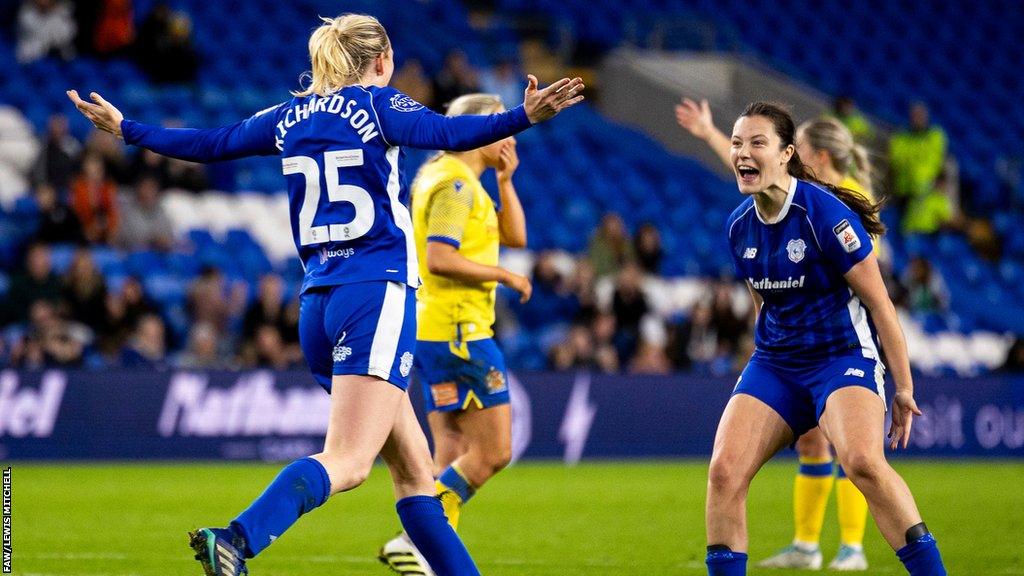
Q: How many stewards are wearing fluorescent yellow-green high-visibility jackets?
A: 3